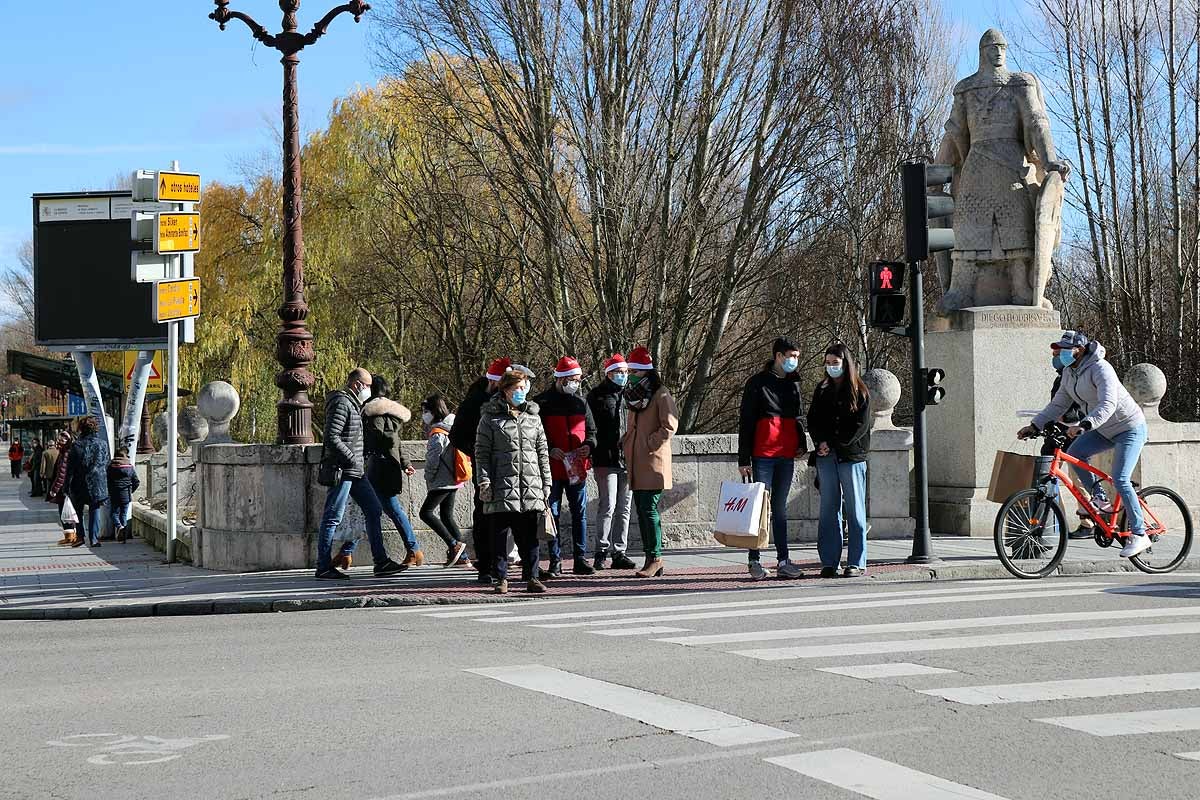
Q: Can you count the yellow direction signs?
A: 3